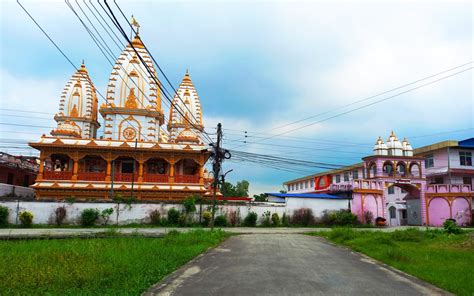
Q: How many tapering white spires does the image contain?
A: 3